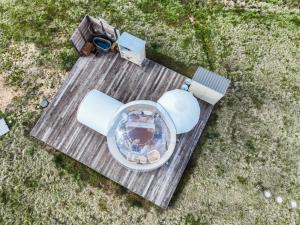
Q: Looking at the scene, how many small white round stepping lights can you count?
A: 3